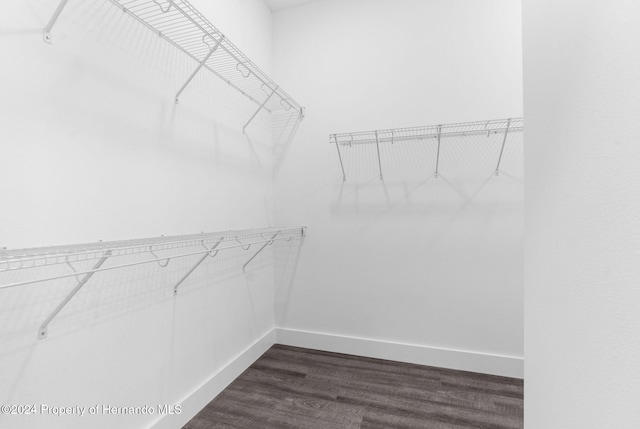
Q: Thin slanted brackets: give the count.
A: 10